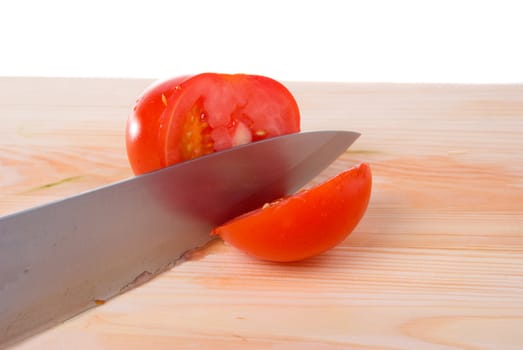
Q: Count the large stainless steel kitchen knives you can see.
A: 1